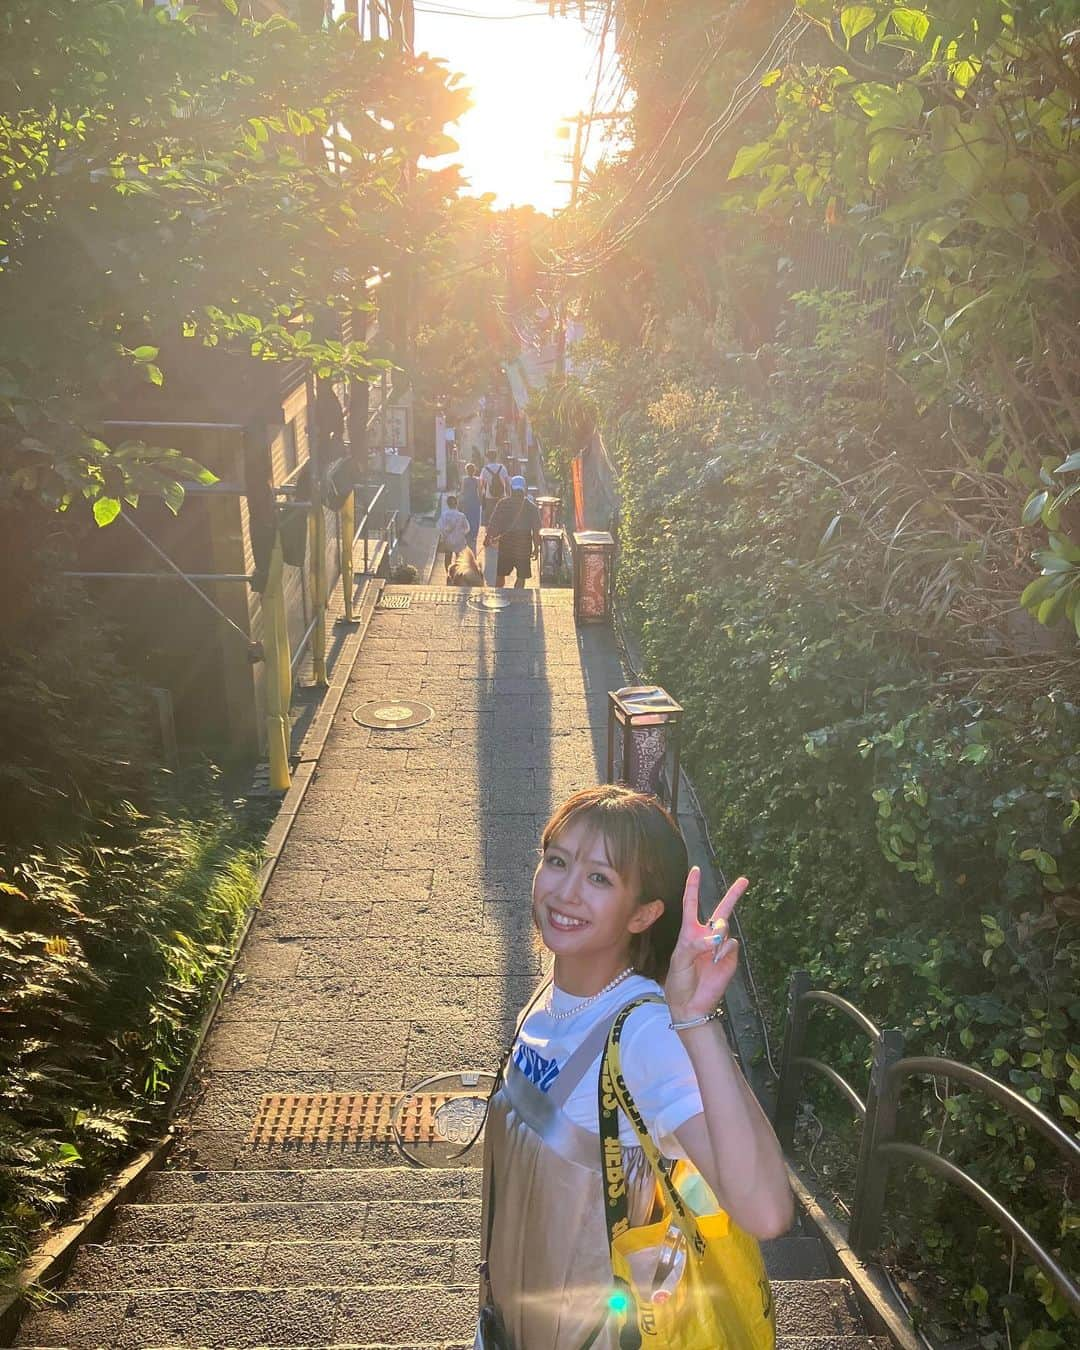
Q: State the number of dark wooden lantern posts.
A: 4